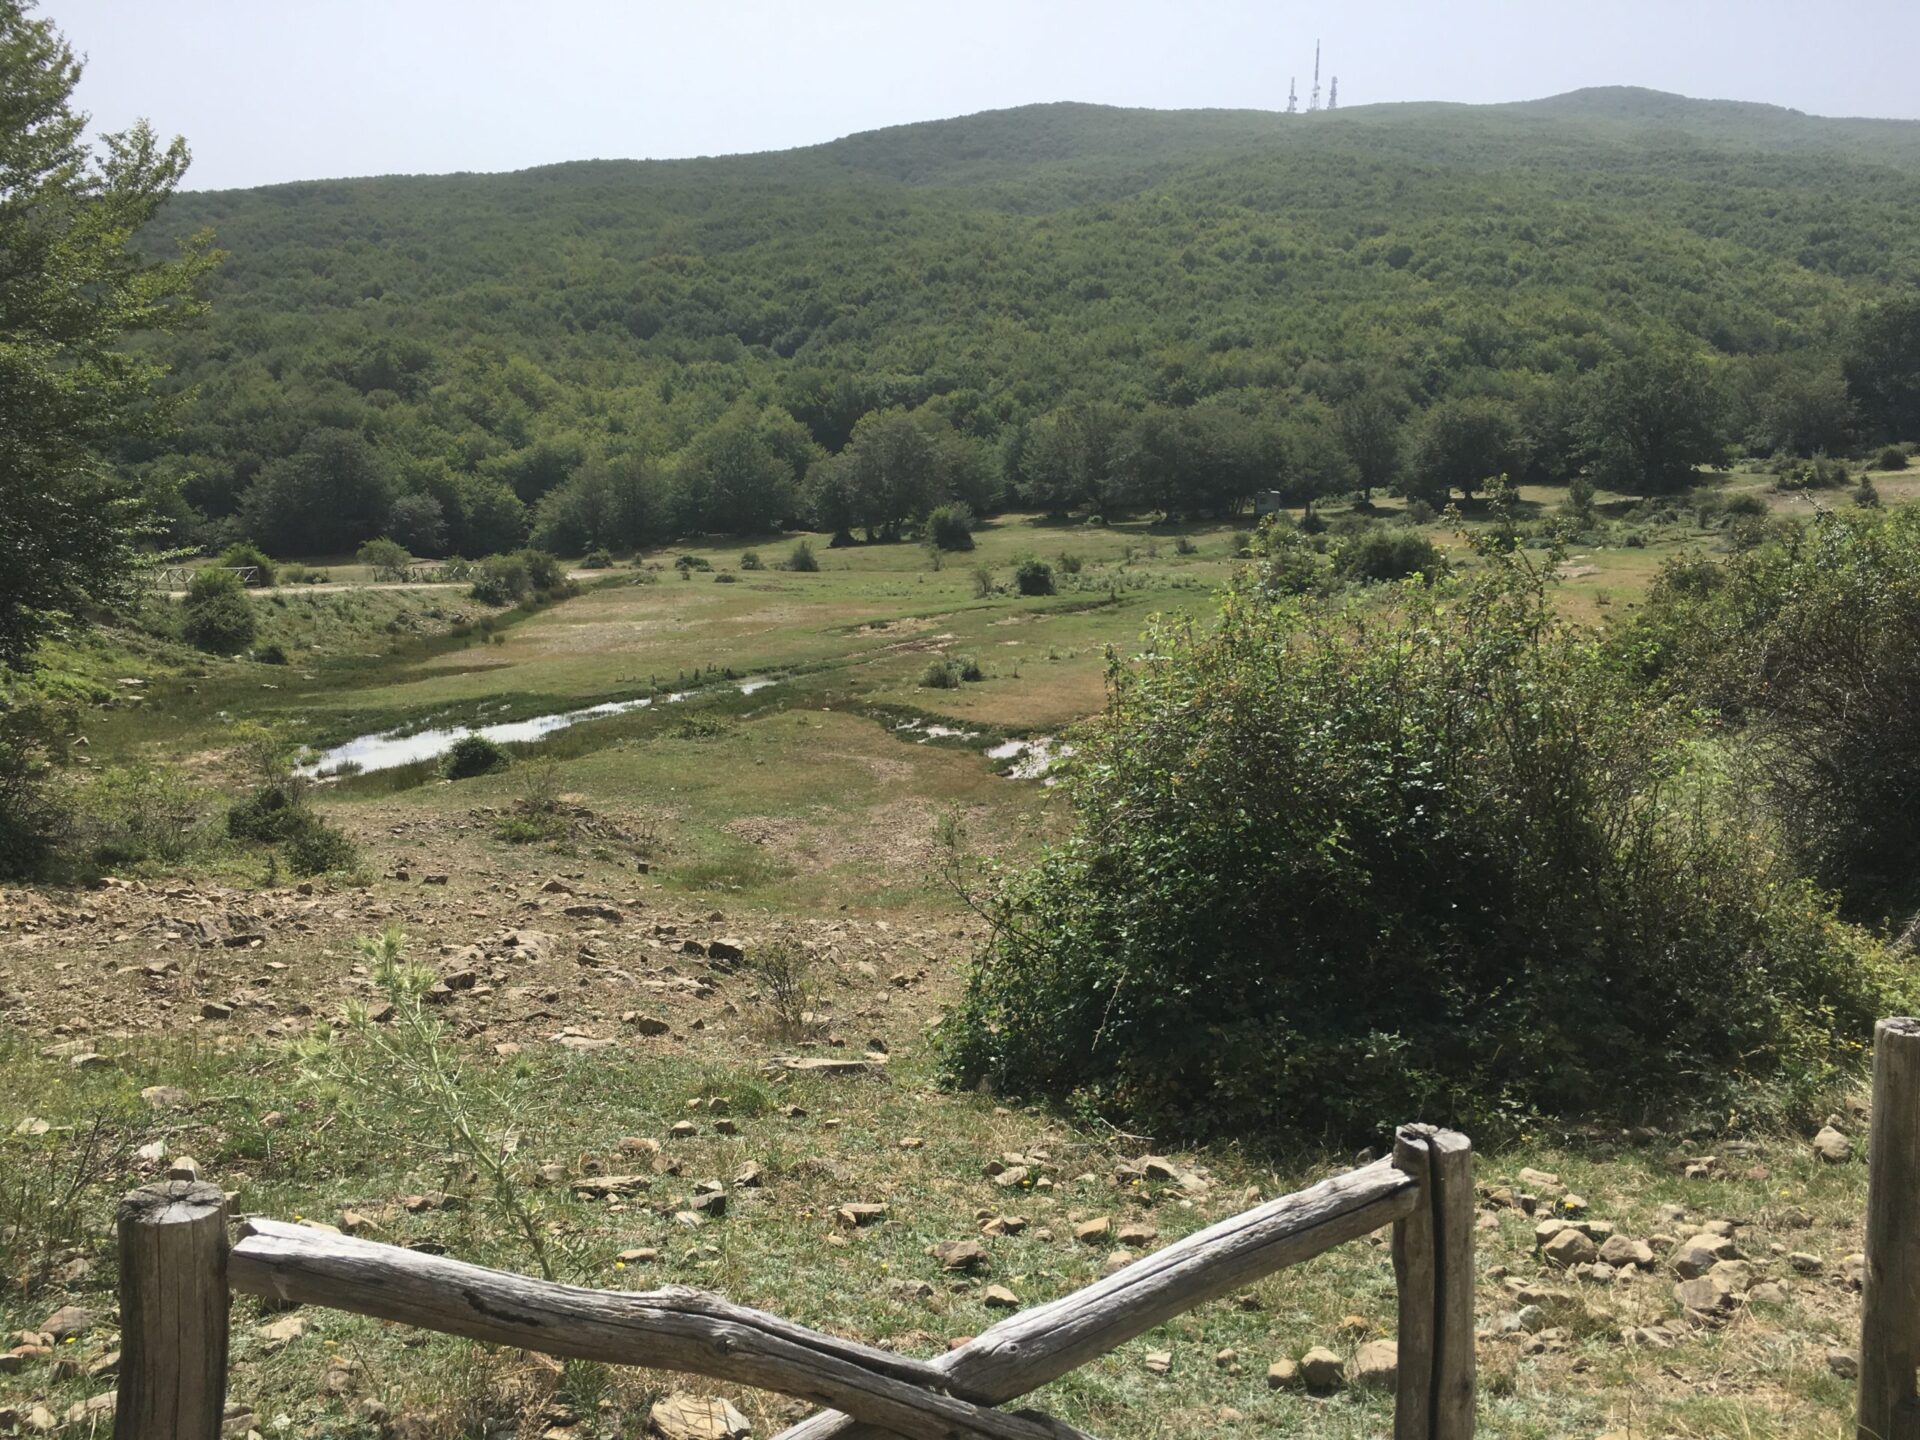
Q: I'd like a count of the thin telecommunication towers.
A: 3